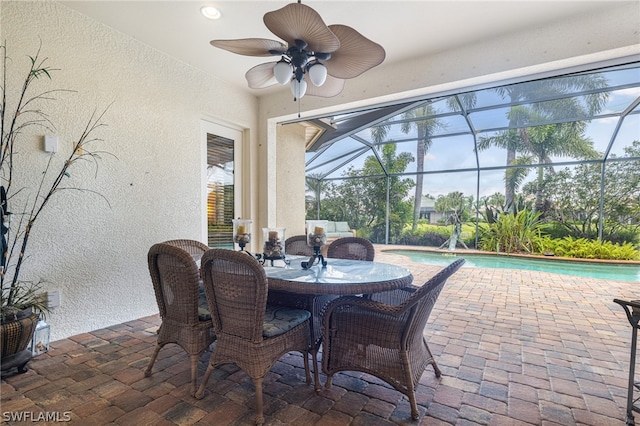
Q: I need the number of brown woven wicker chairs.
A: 6